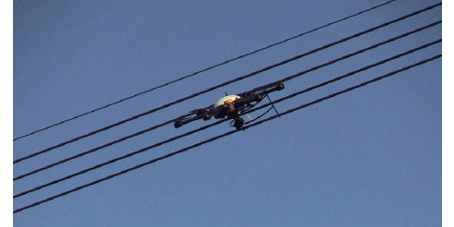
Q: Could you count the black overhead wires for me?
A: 5